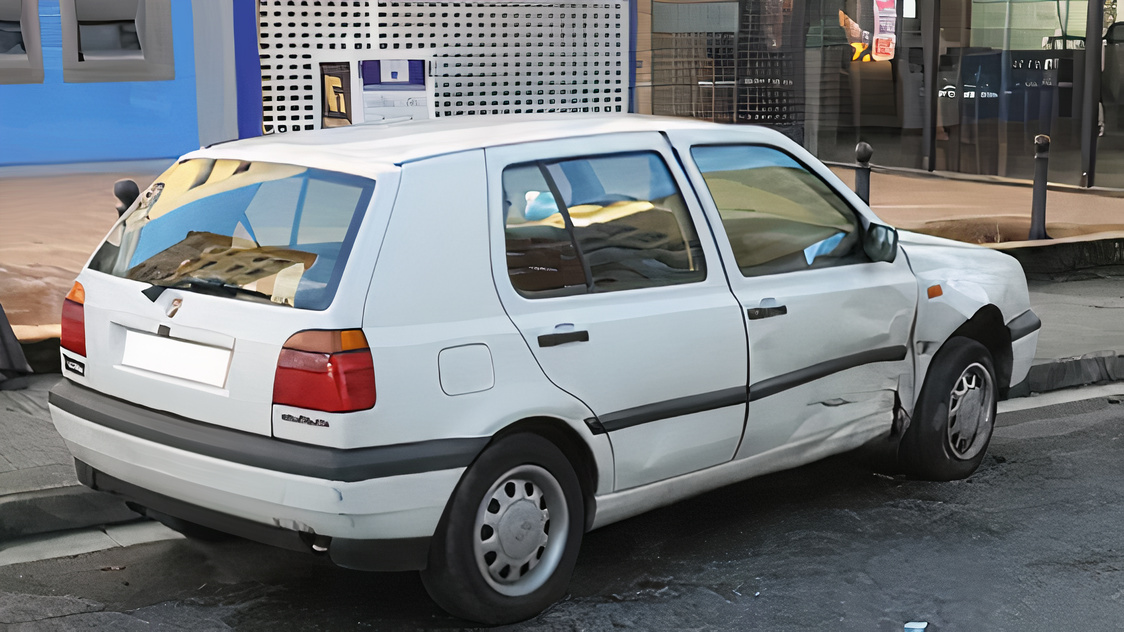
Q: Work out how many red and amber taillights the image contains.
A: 2